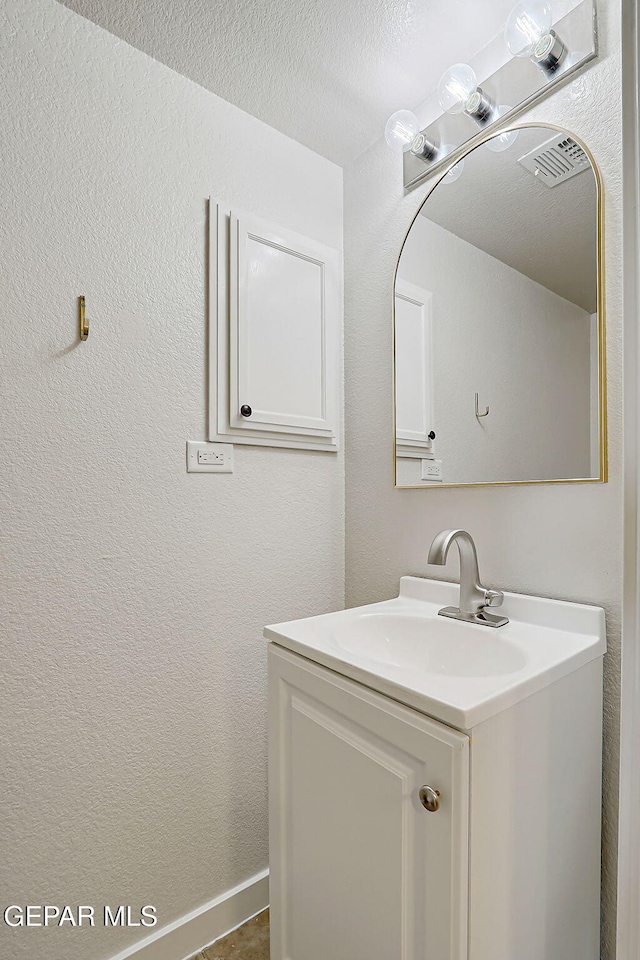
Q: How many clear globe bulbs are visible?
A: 3